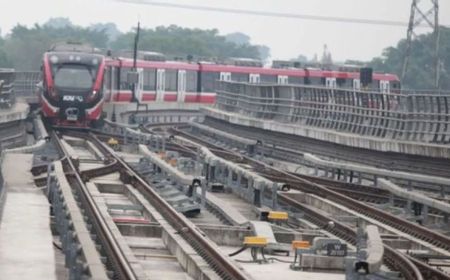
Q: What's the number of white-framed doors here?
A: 9